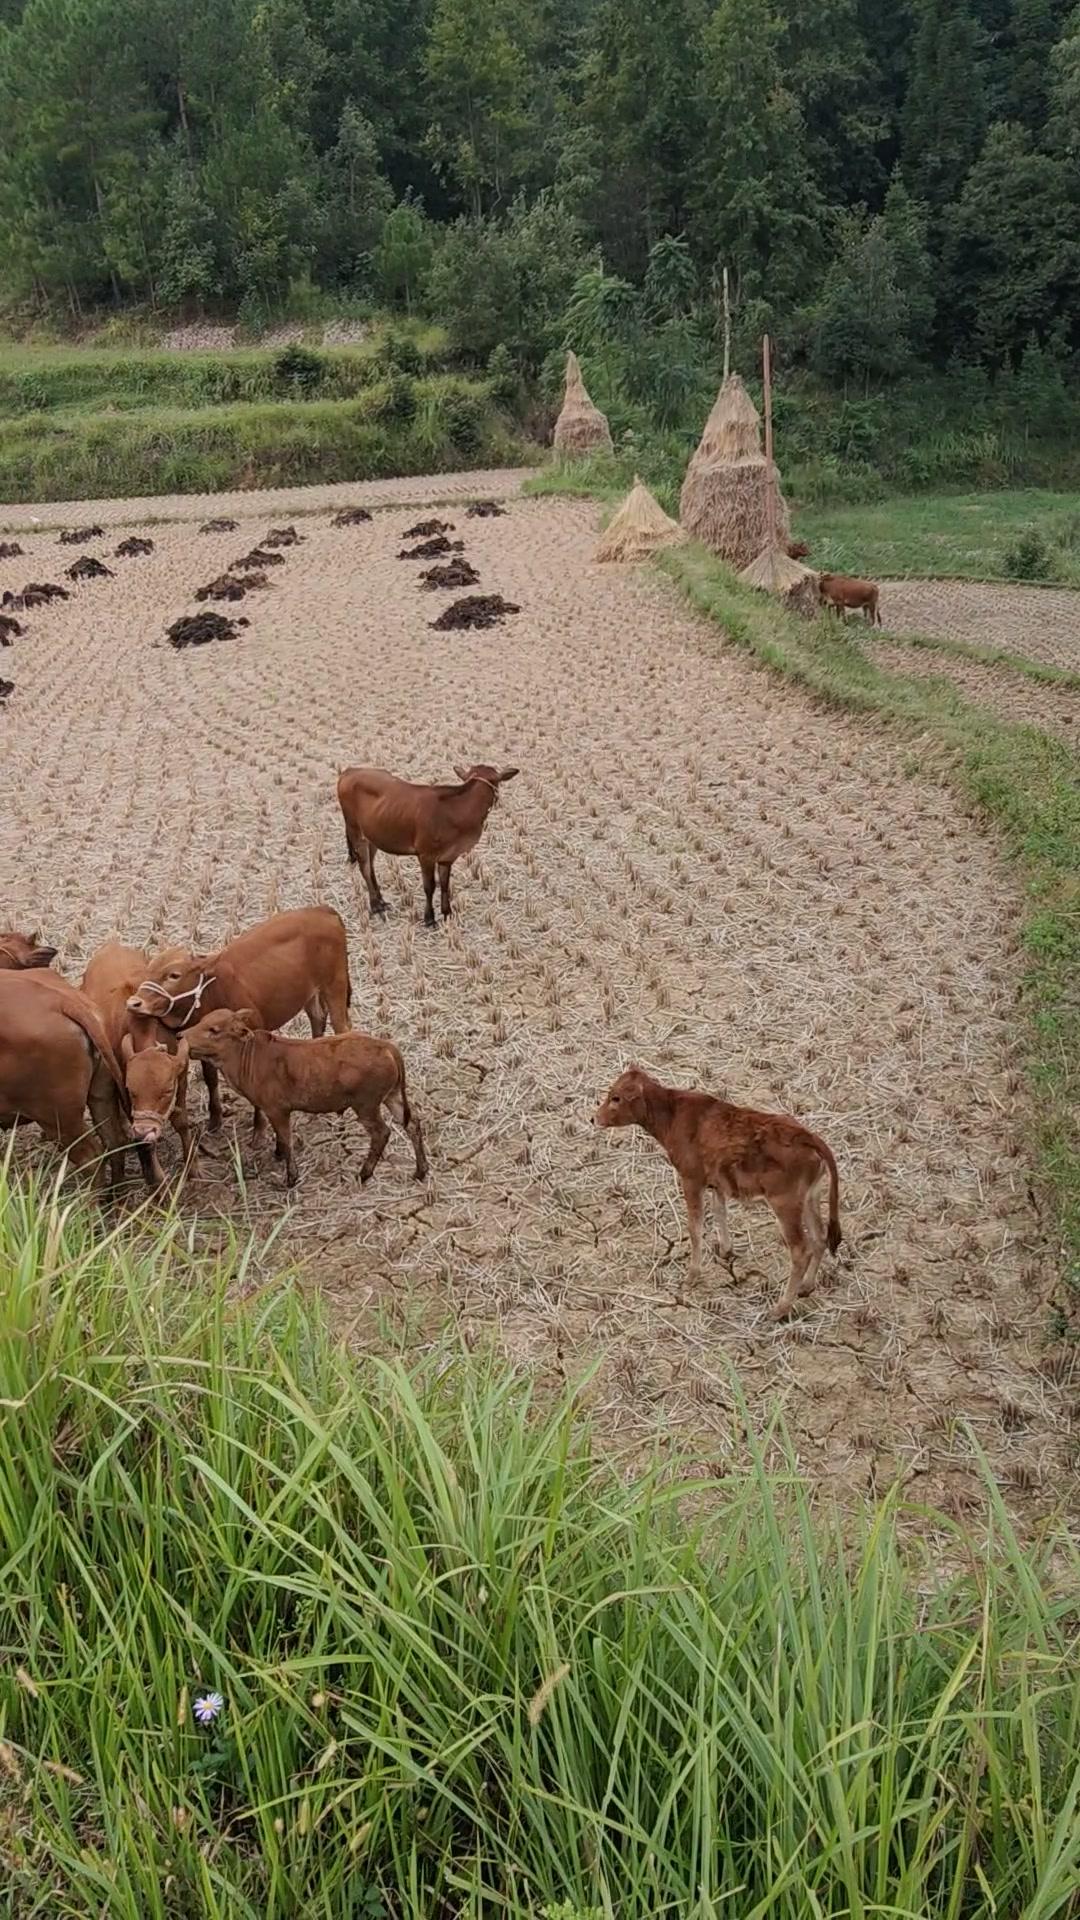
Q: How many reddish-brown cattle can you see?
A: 9